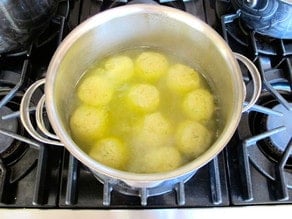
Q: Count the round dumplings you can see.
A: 11